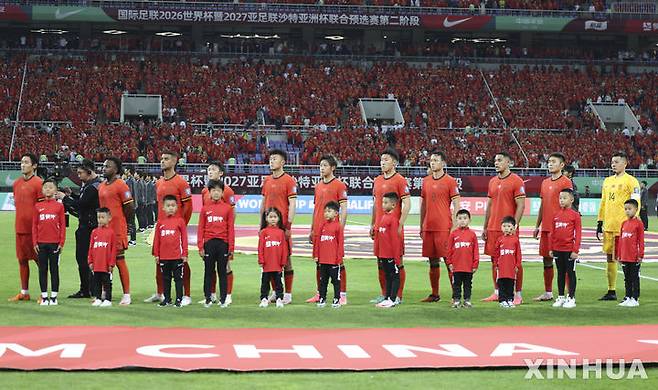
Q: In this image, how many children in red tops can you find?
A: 11